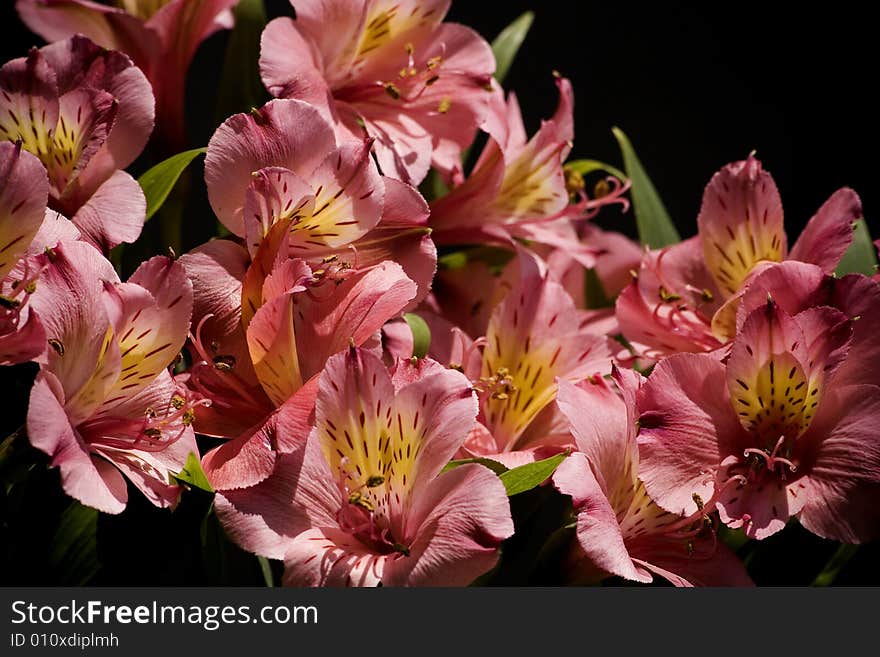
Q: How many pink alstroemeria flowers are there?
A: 13